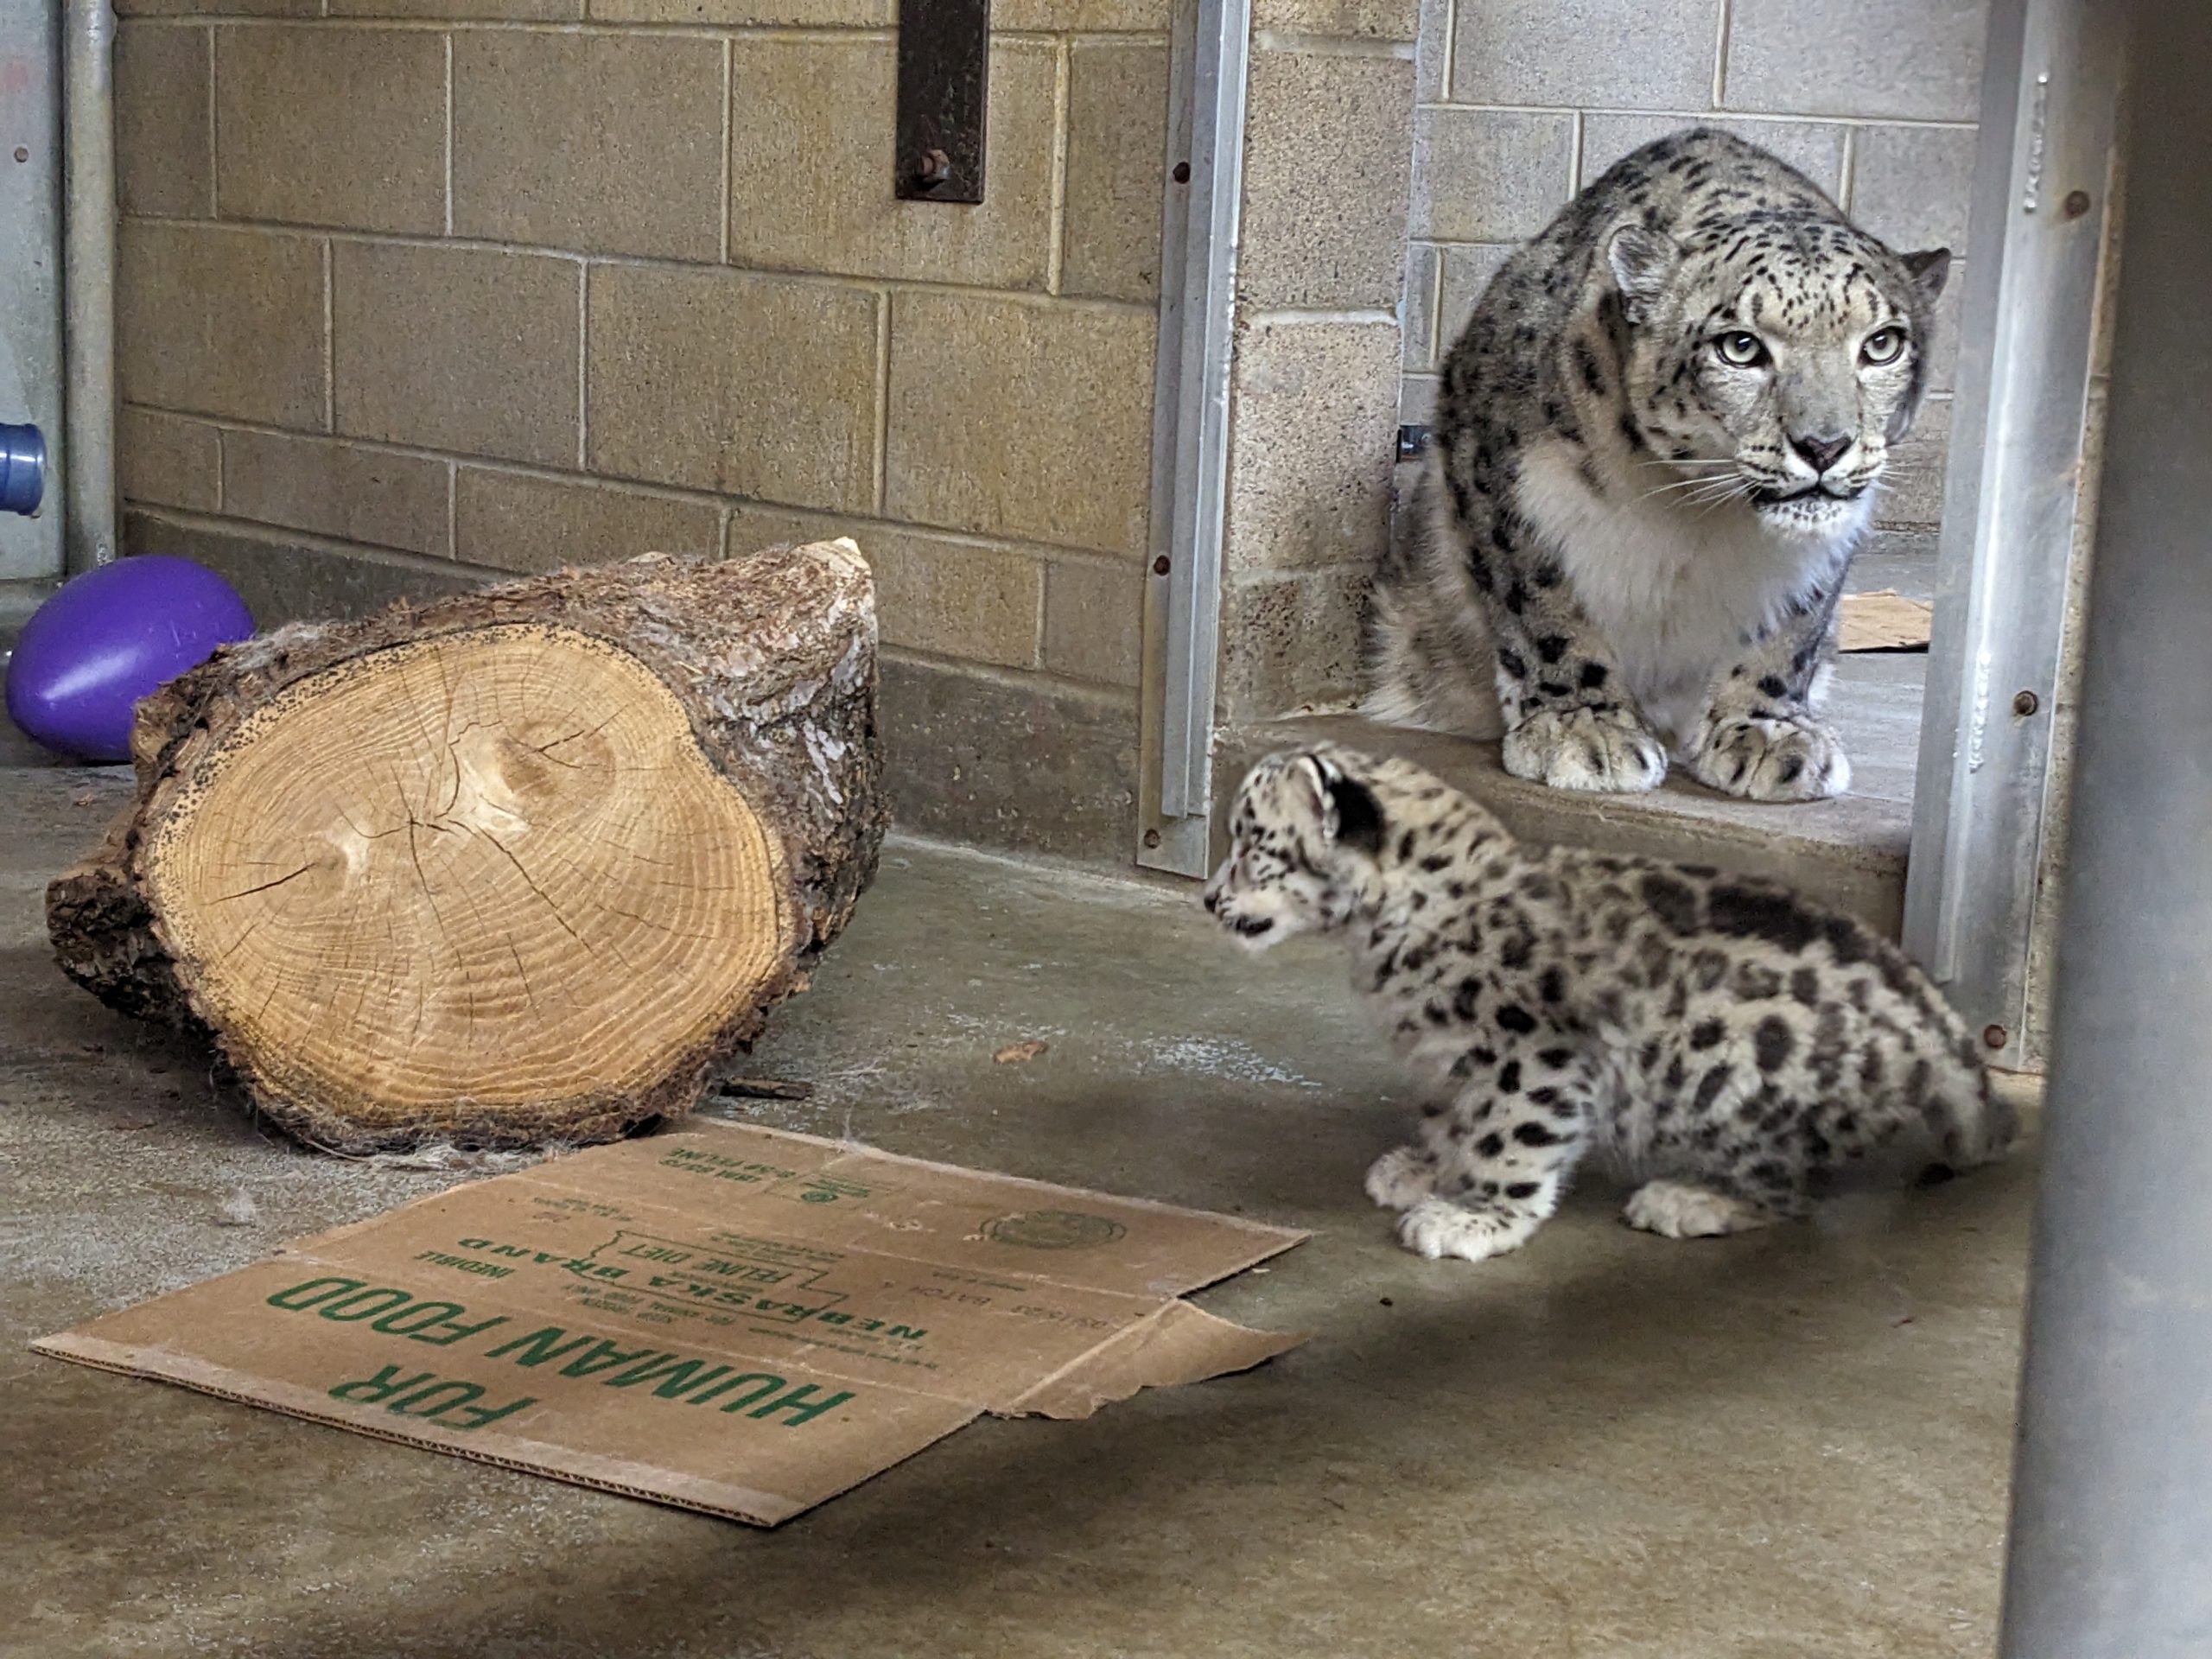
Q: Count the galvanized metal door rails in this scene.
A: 2